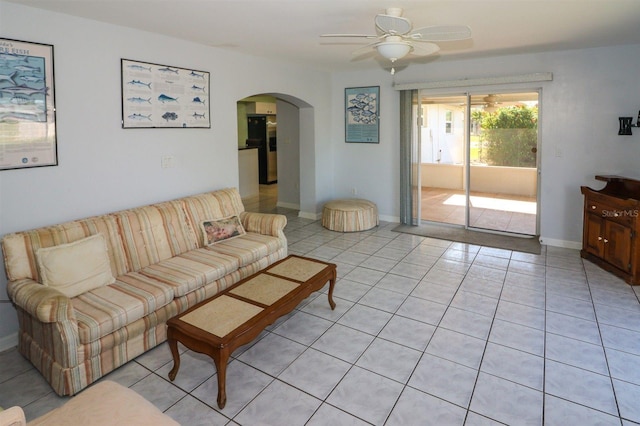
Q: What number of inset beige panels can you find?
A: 3